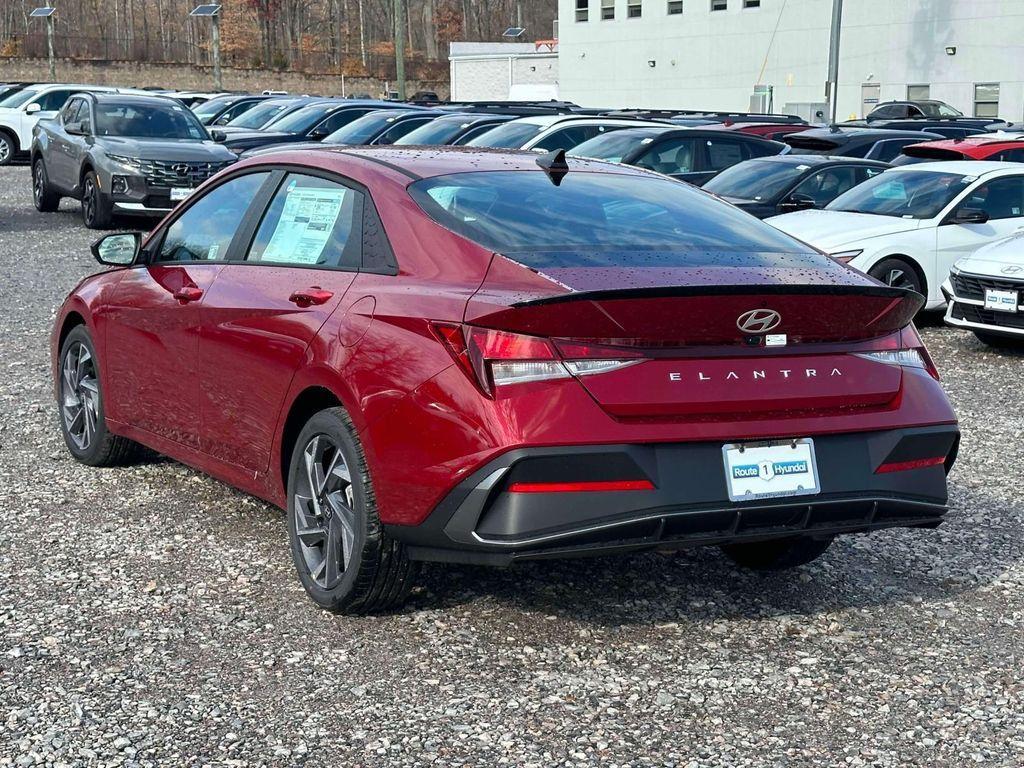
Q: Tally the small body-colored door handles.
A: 2